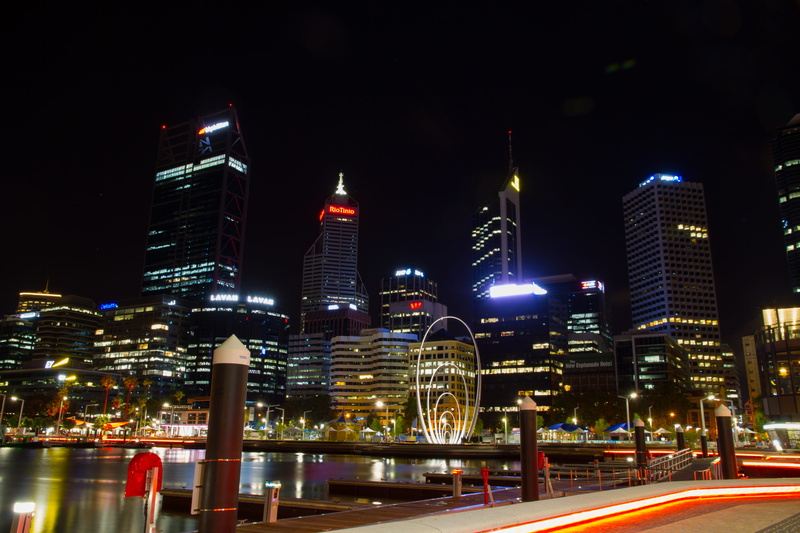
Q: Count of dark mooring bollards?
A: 6